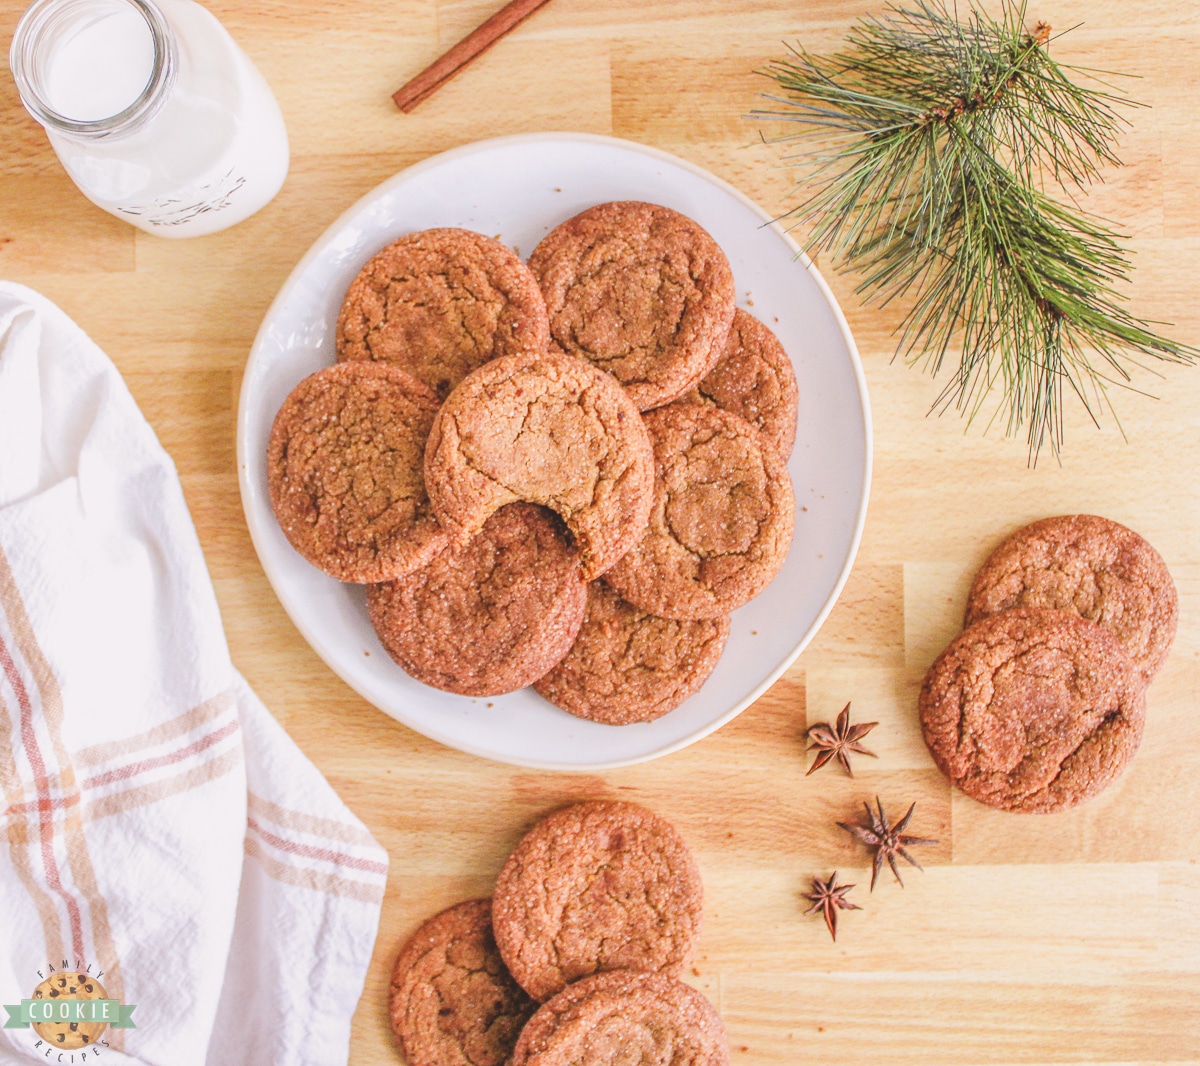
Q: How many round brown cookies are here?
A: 13